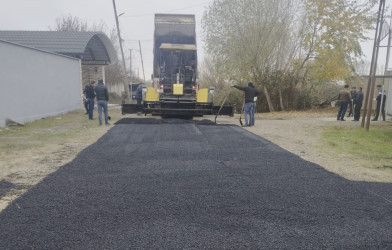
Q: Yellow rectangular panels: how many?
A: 3